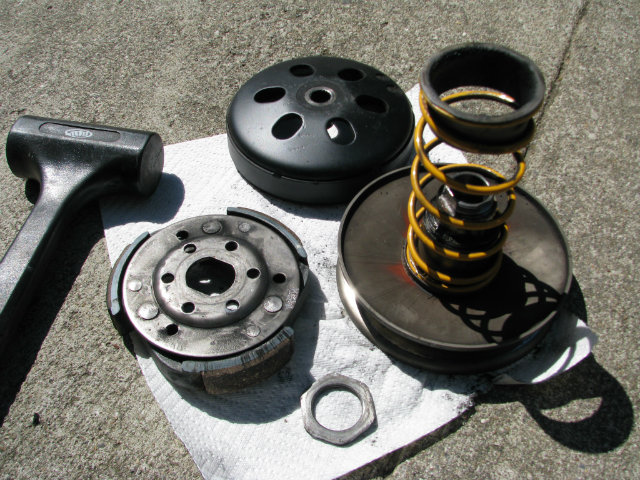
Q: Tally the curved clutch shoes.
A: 3